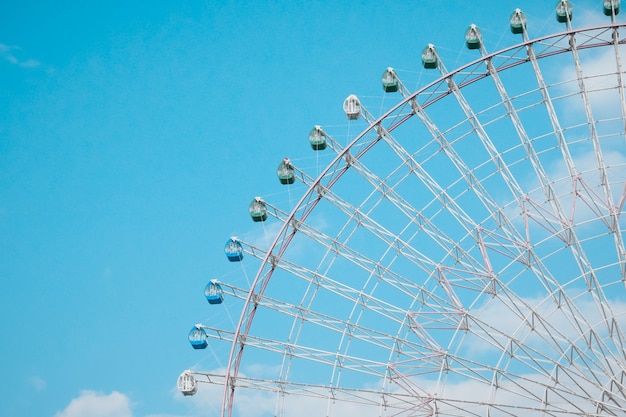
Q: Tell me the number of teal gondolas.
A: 9